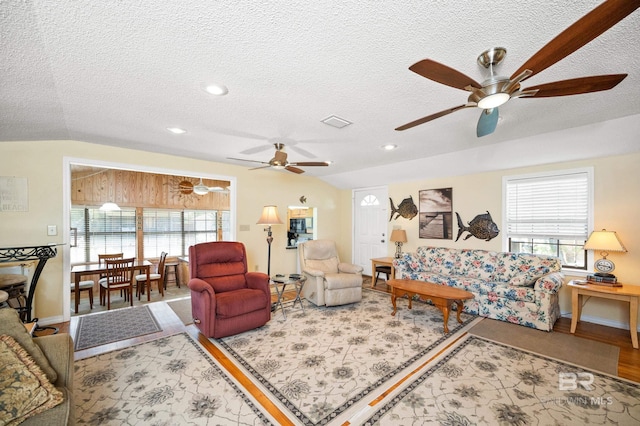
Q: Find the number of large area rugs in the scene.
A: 3